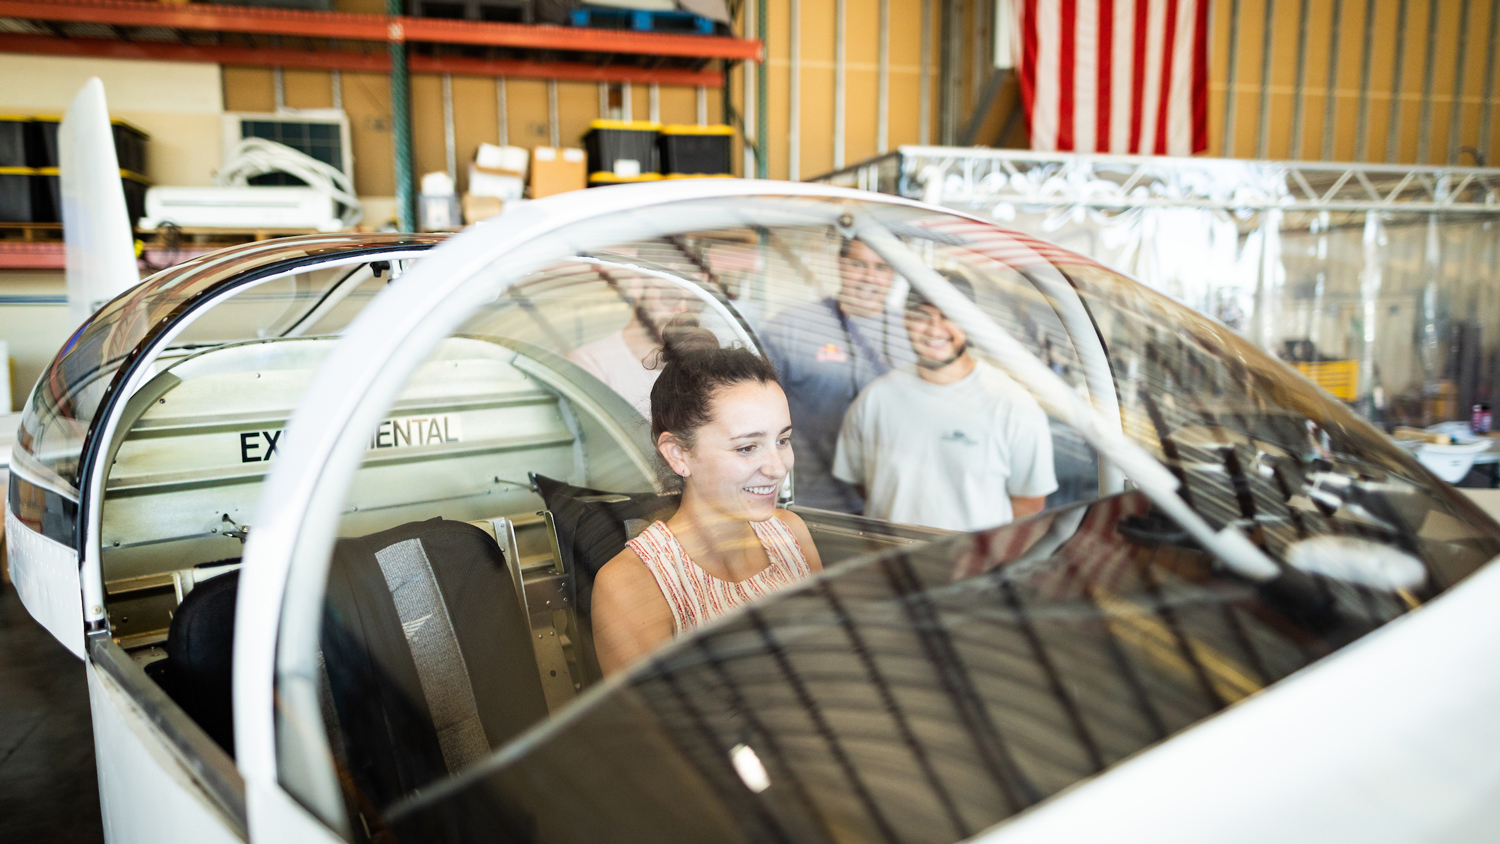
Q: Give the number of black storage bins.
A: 8